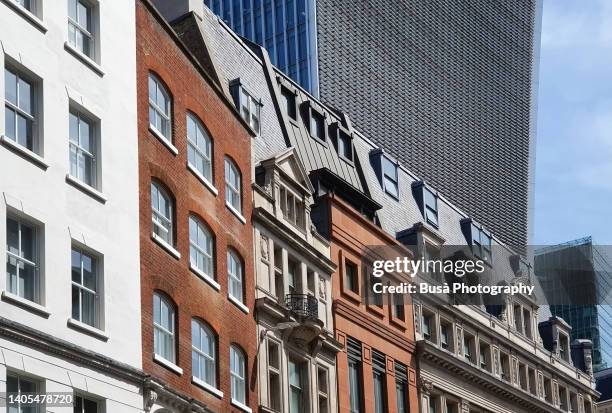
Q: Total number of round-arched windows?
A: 9